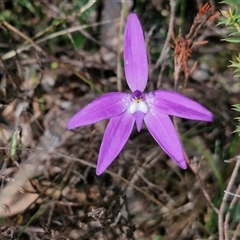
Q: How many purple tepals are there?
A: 5